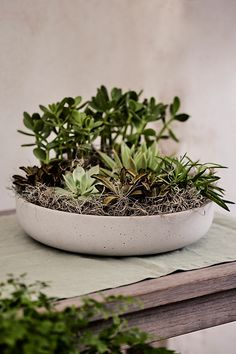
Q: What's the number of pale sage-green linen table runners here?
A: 1